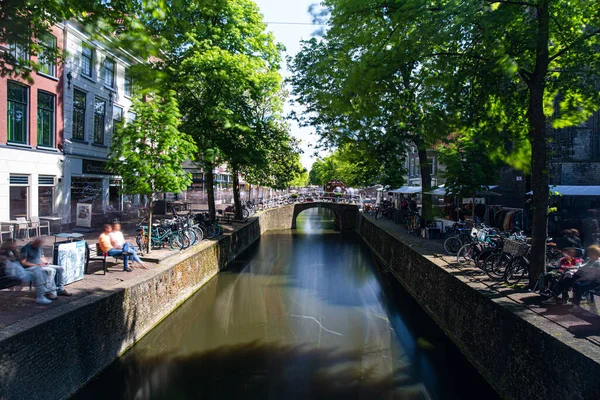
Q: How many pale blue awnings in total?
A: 3